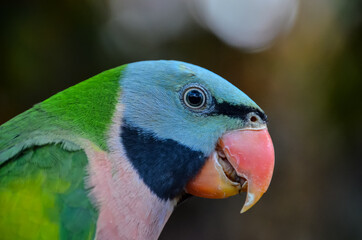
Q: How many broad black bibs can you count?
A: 1